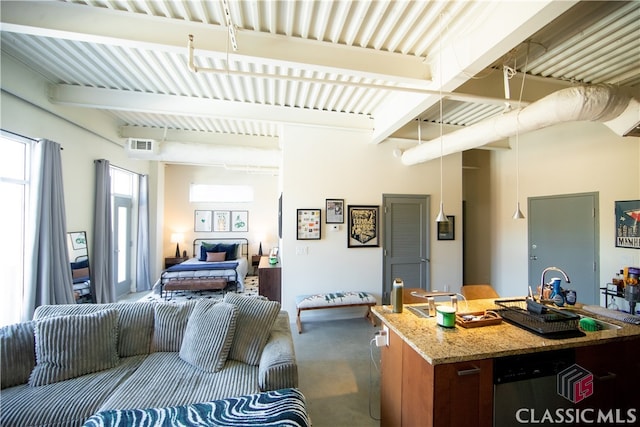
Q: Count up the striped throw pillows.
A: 3